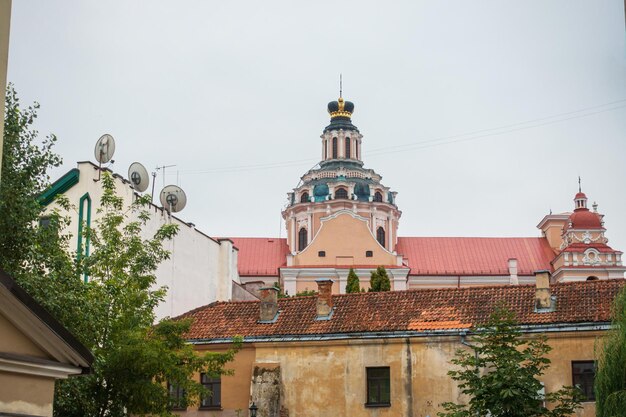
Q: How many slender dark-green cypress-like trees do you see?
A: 2